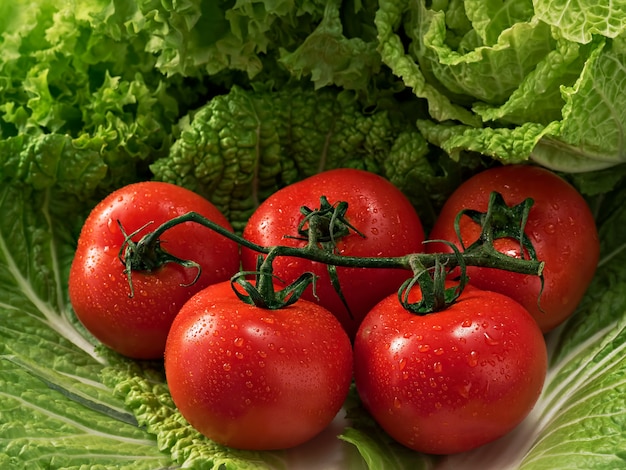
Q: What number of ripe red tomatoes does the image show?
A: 5